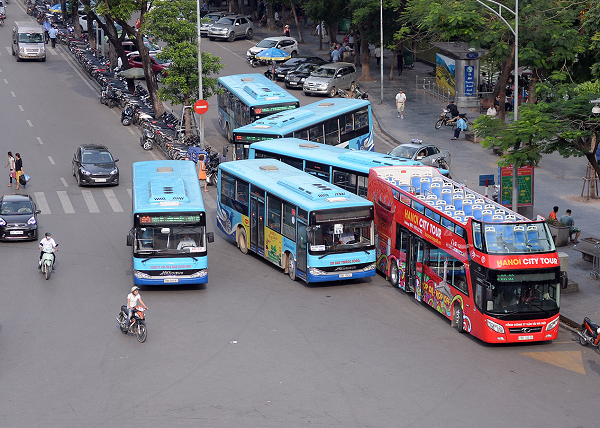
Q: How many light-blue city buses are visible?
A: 5